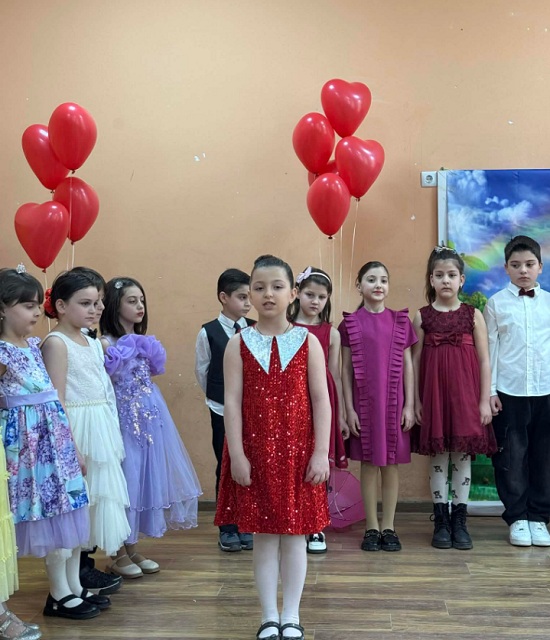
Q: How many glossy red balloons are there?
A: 9